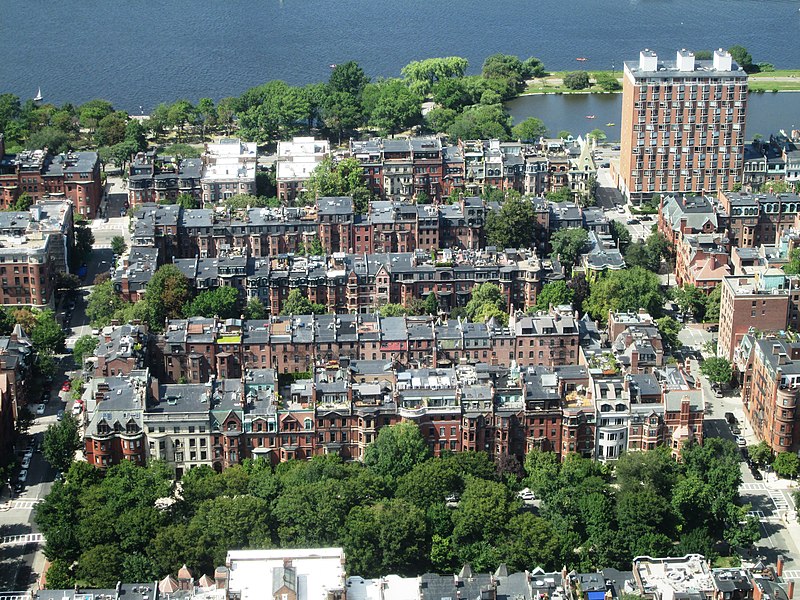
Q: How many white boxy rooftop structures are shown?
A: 3